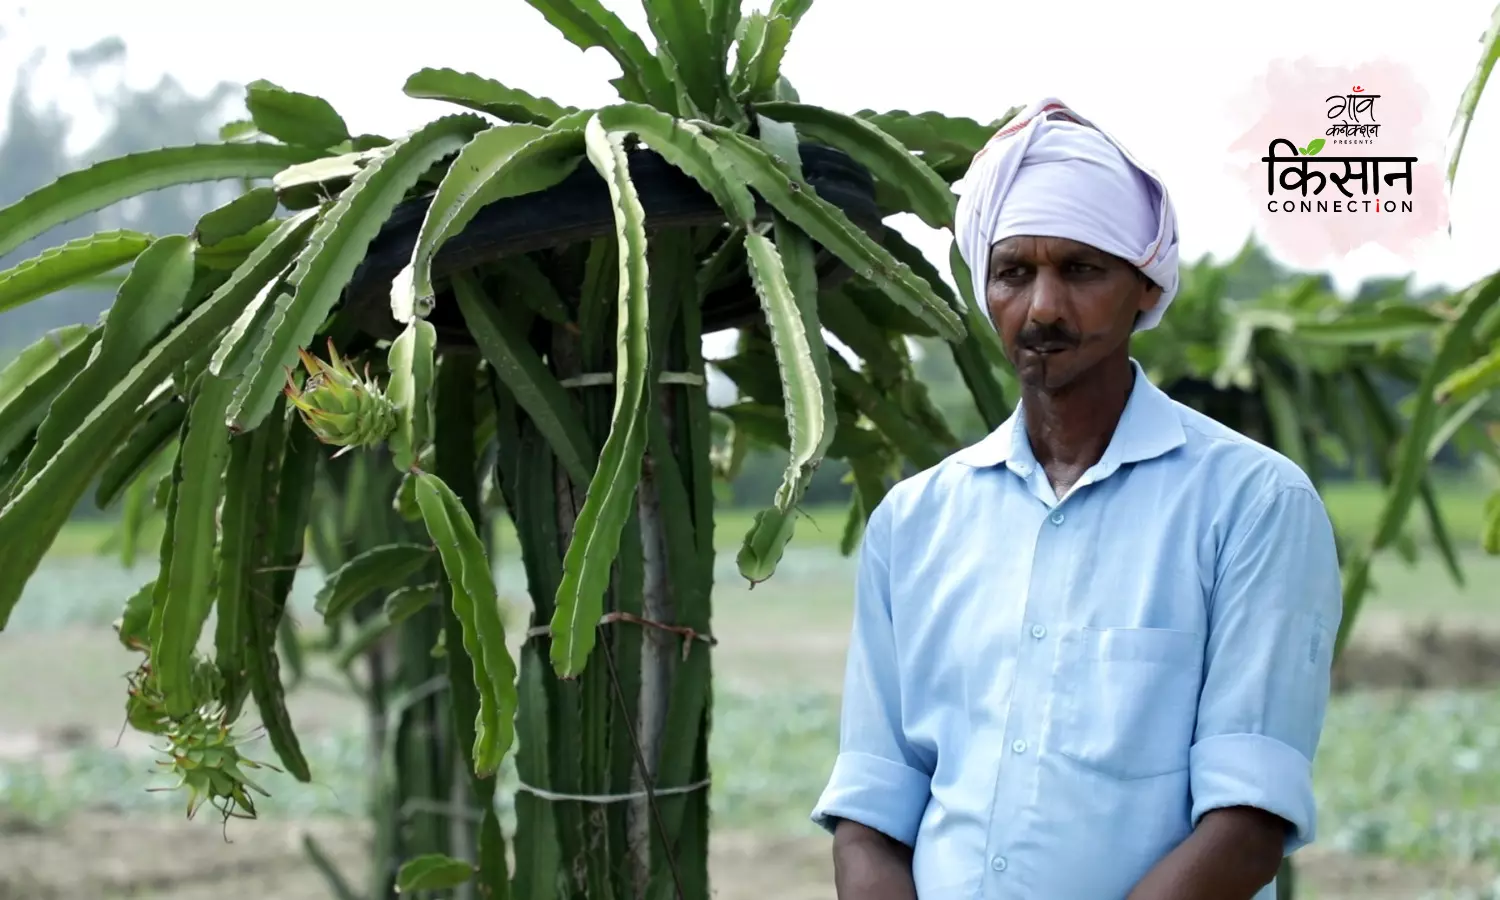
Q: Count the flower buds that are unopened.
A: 3